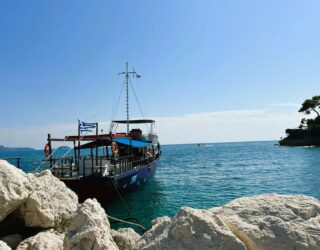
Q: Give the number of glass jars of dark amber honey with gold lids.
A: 0